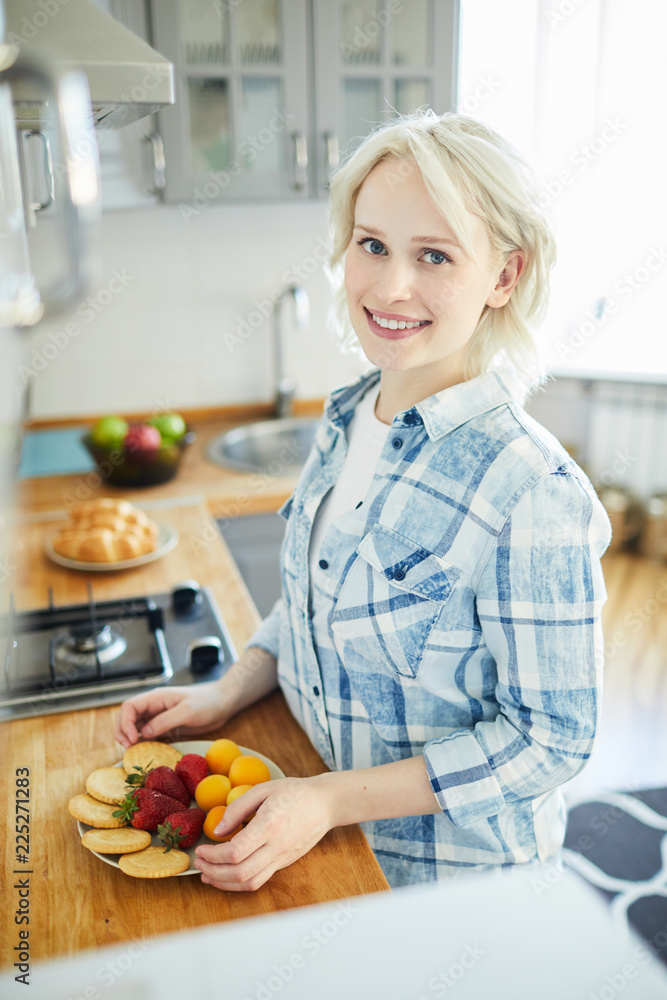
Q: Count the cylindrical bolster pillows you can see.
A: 0